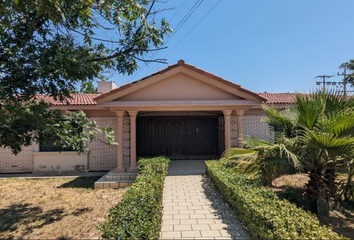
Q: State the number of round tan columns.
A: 4